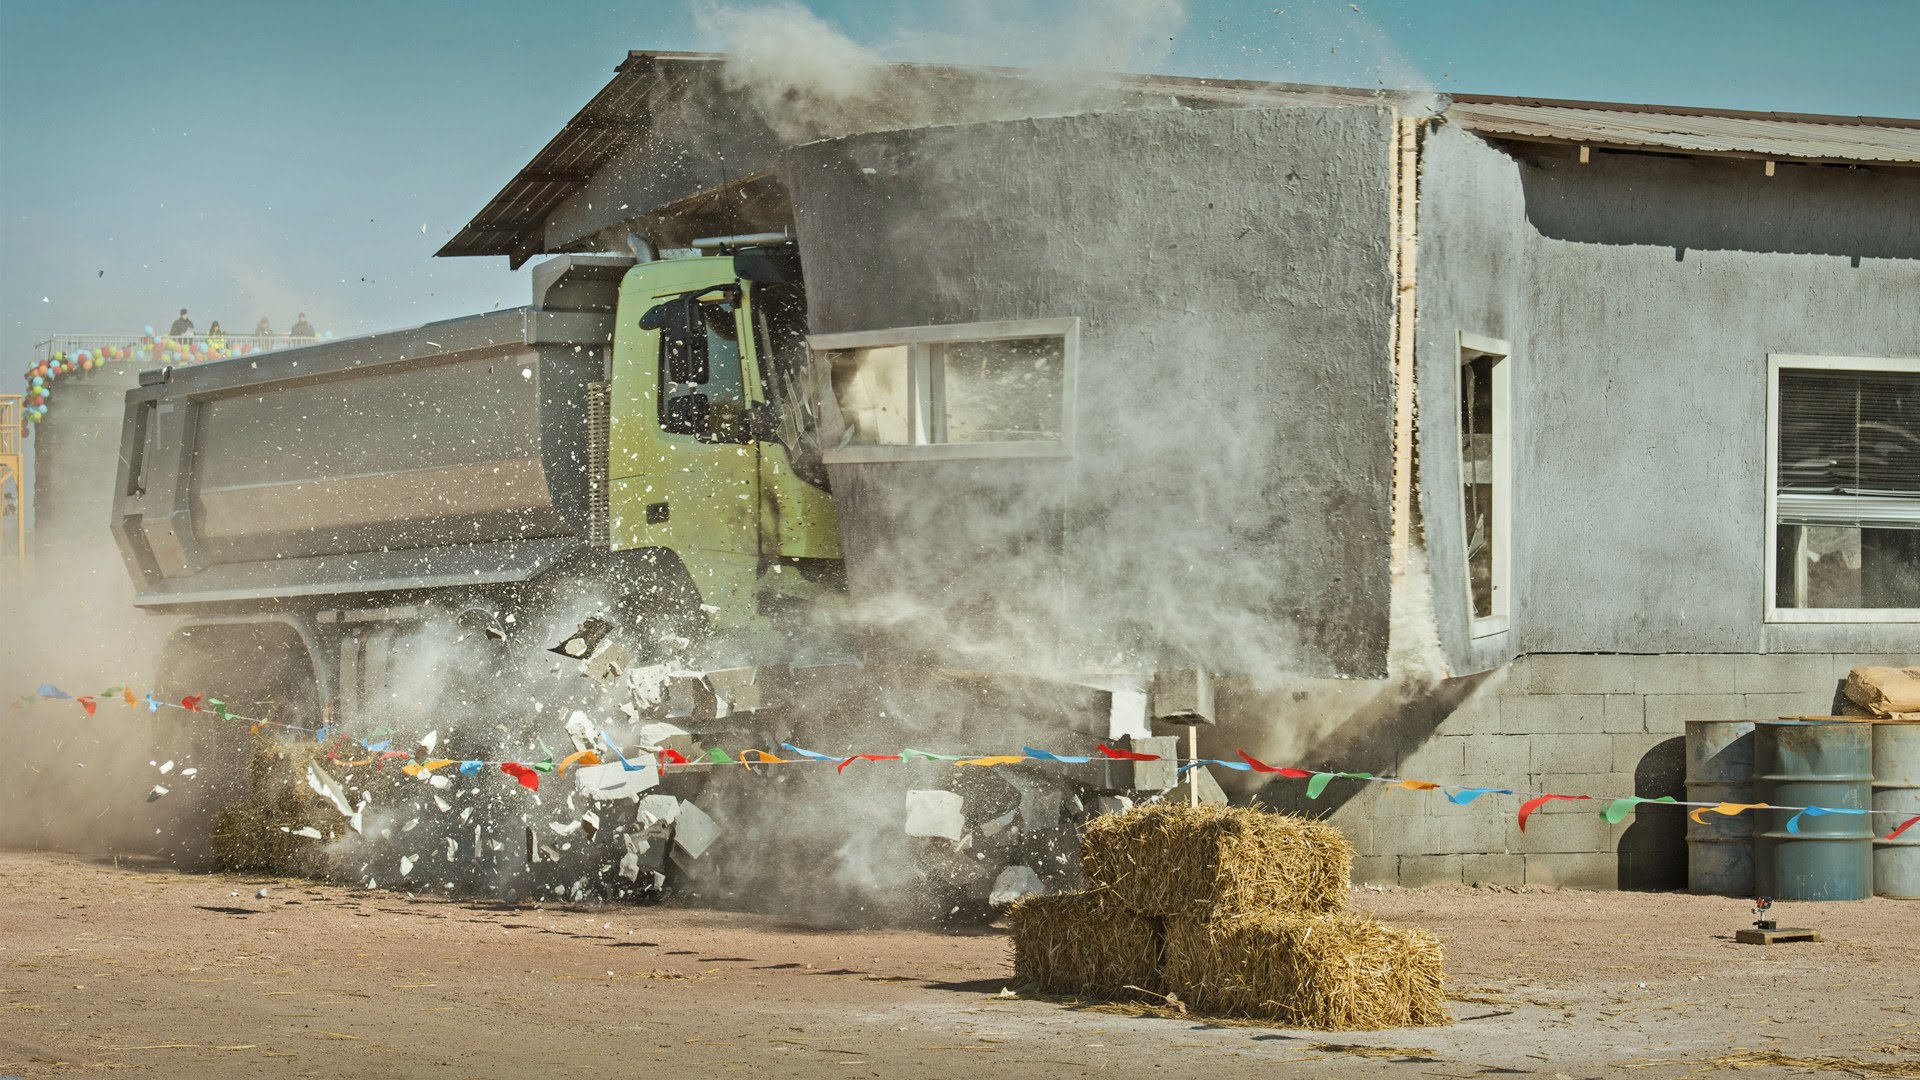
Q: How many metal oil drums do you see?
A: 3